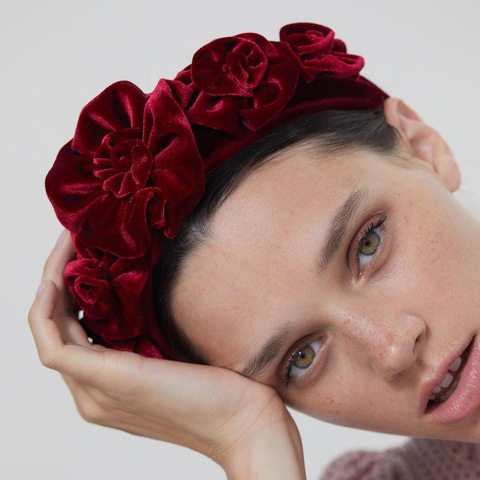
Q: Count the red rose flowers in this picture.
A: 4